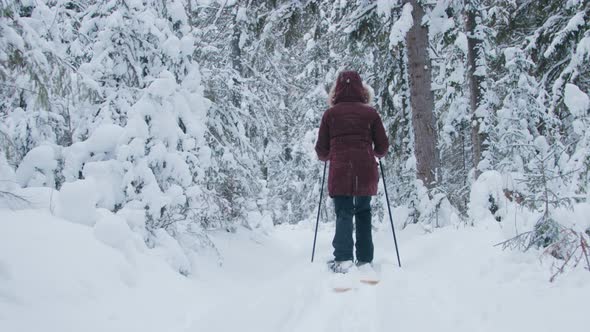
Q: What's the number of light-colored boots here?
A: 2